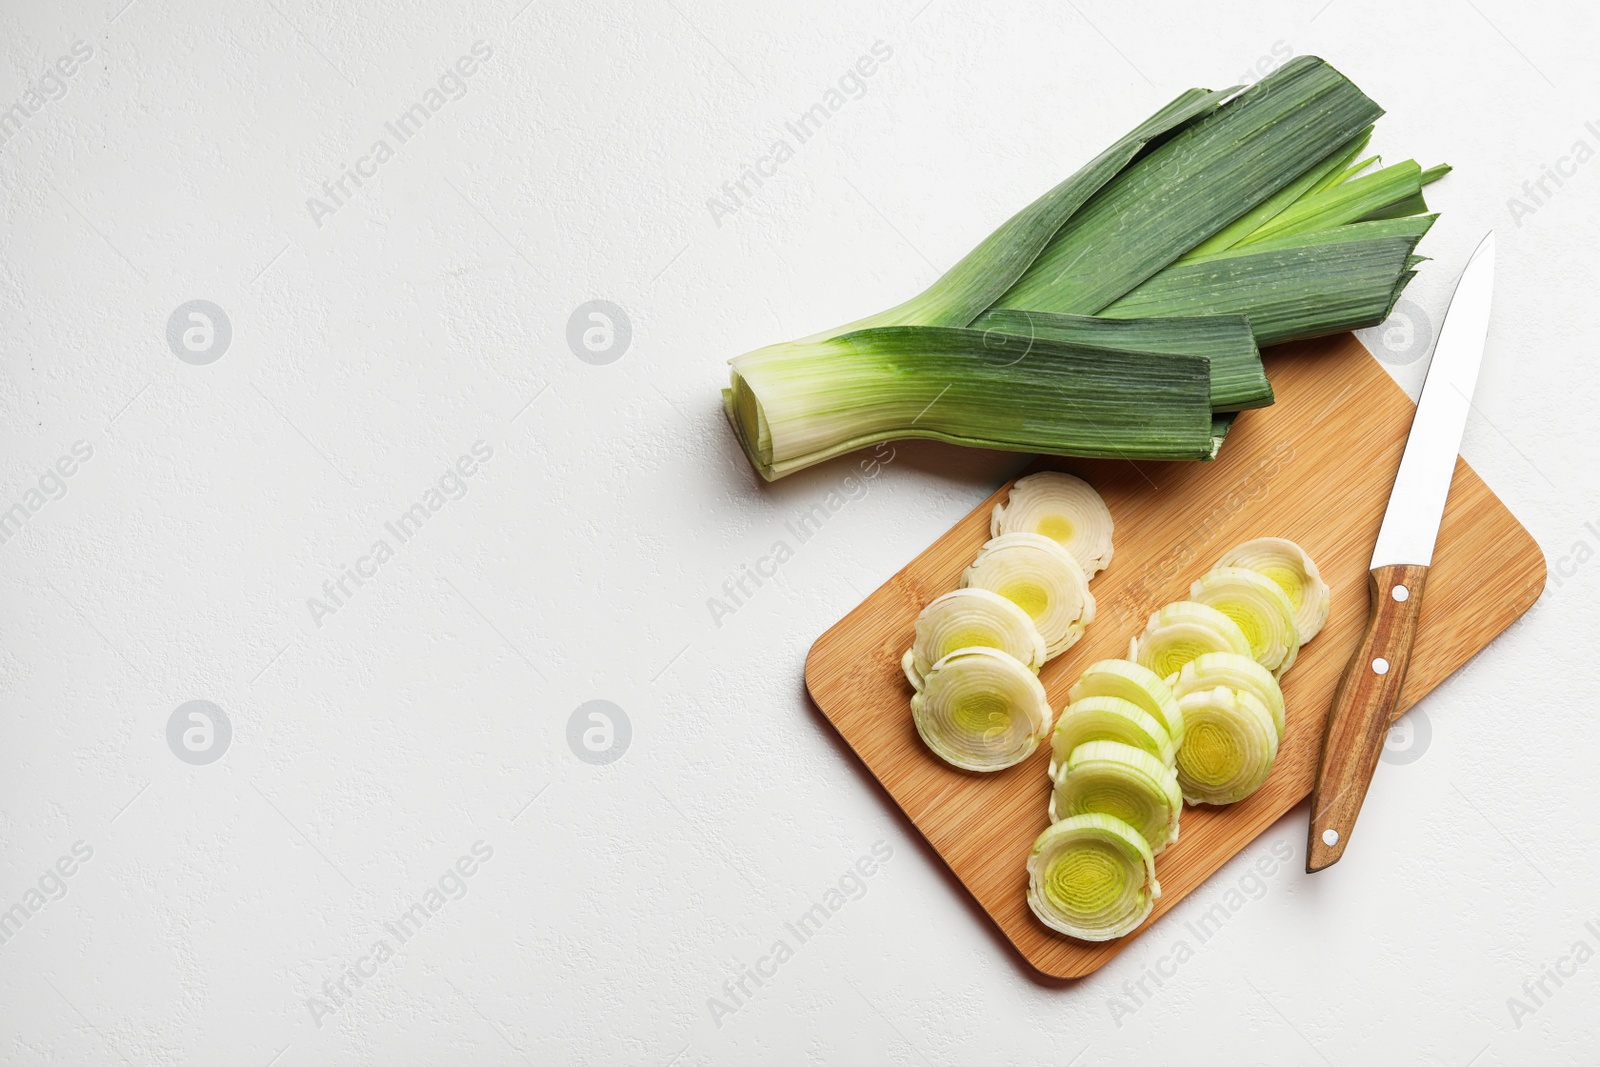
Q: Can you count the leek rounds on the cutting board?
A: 13